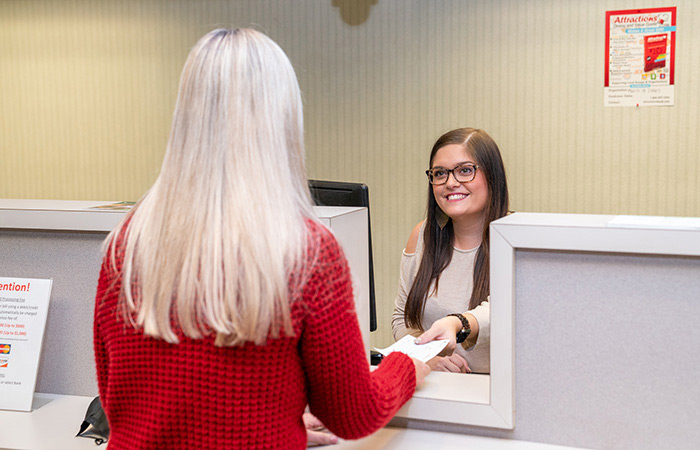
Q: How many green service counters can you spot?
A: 0